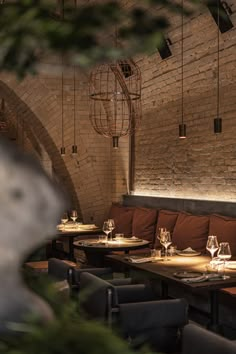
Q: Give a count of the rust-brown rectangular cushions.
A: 5